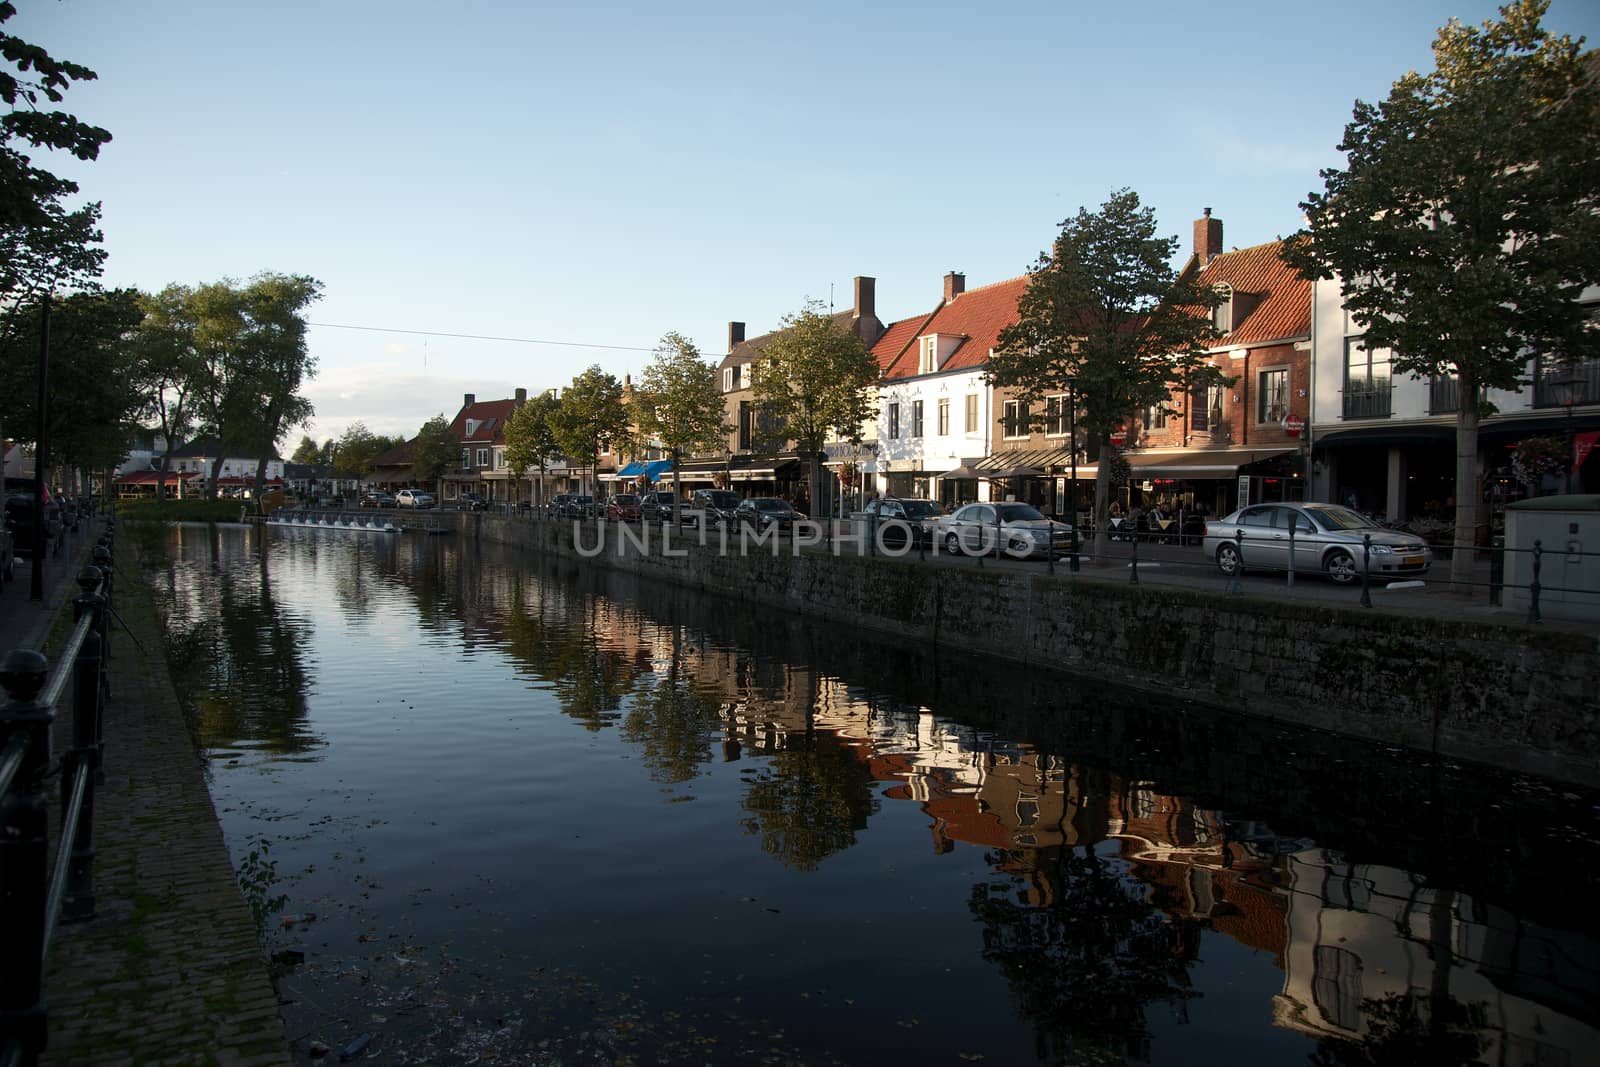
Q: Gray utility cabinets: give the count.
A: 1